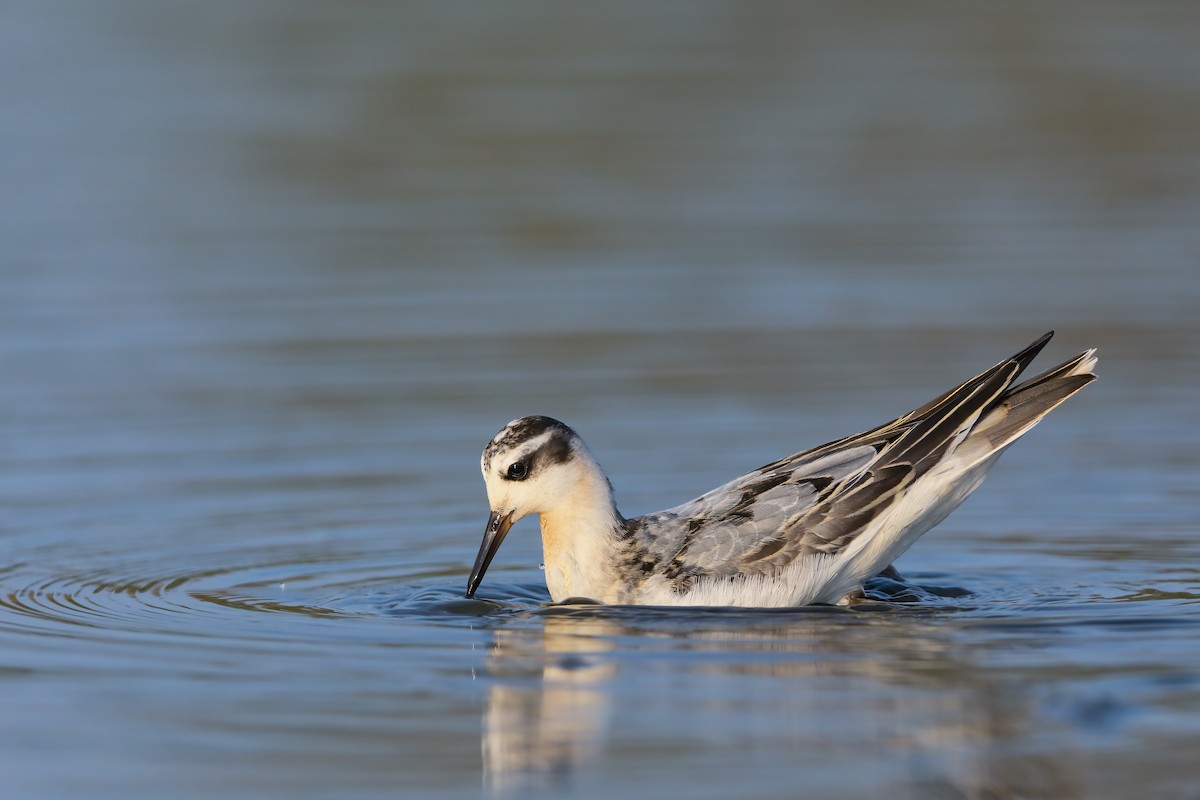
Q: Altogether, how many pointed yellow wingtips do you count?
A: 0